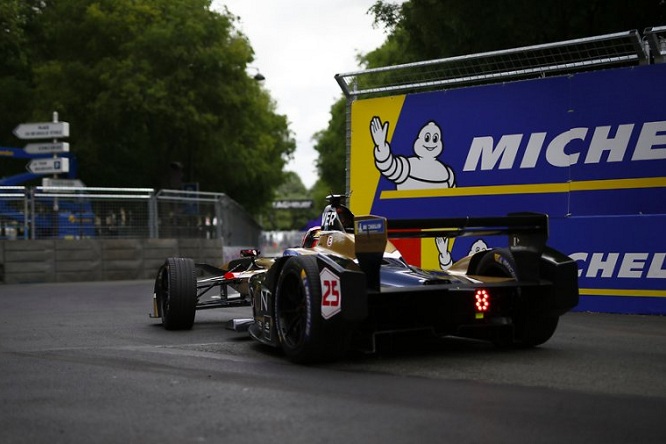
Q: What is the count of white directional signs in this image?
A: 4